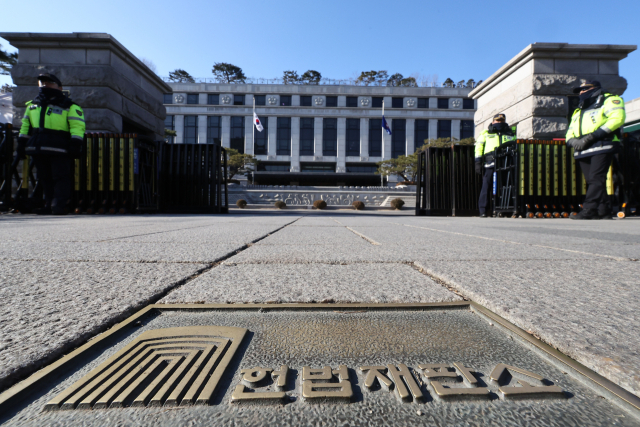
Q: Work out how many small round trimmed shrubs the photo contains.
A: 5